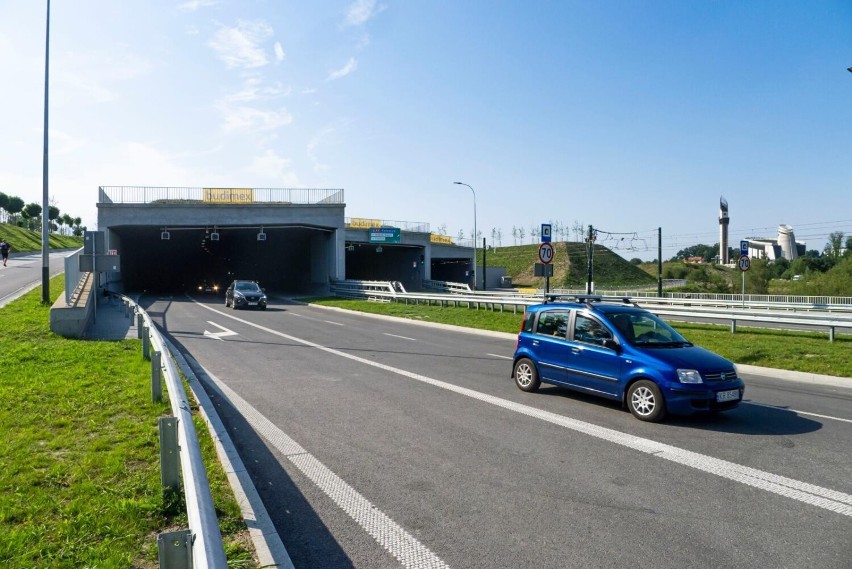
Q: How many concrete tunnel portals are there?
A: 3